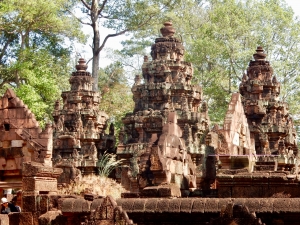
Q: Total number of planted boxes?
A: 0